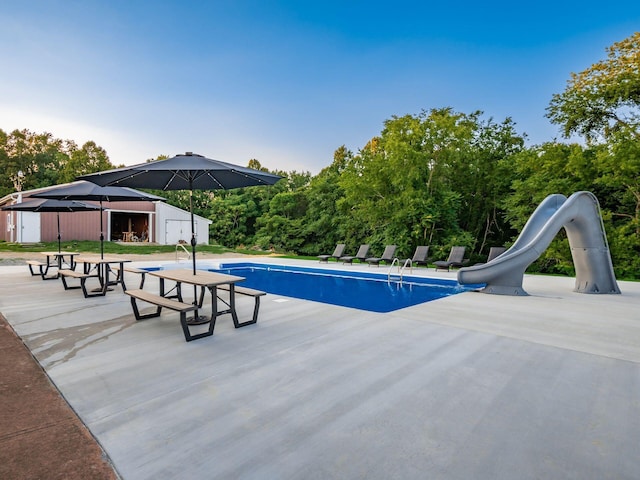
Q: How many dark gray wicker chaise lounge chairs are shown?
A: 6